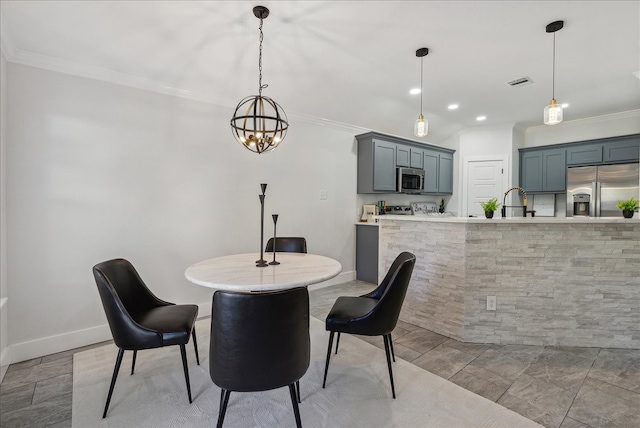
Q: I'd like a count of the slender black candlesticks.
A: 3